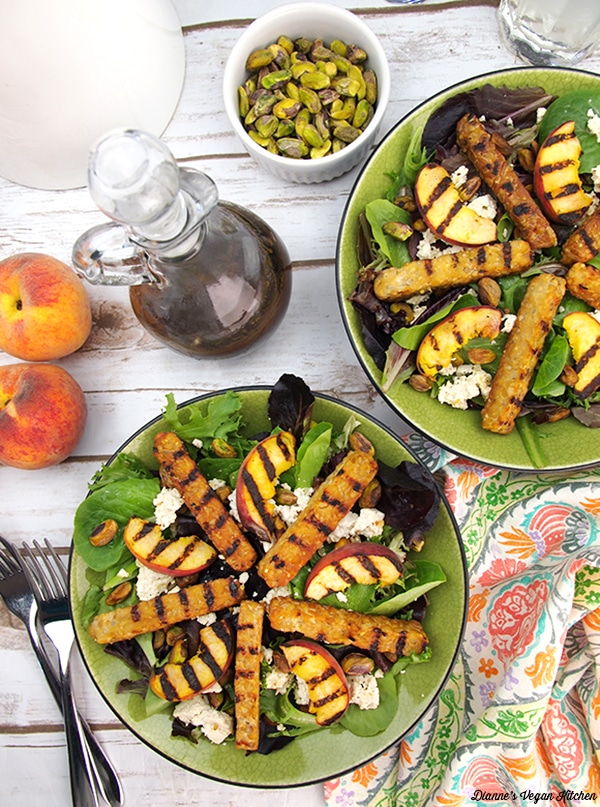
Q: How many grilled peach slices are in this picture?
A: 9